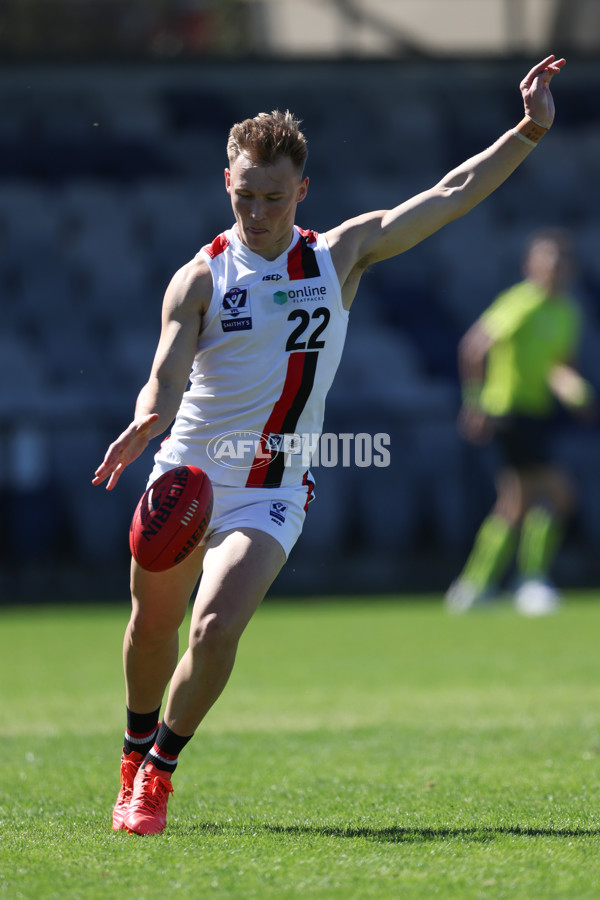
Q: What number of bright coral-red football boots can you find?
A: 2